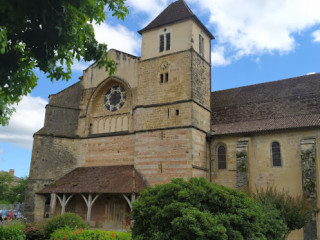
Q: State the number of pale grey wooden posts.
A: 3